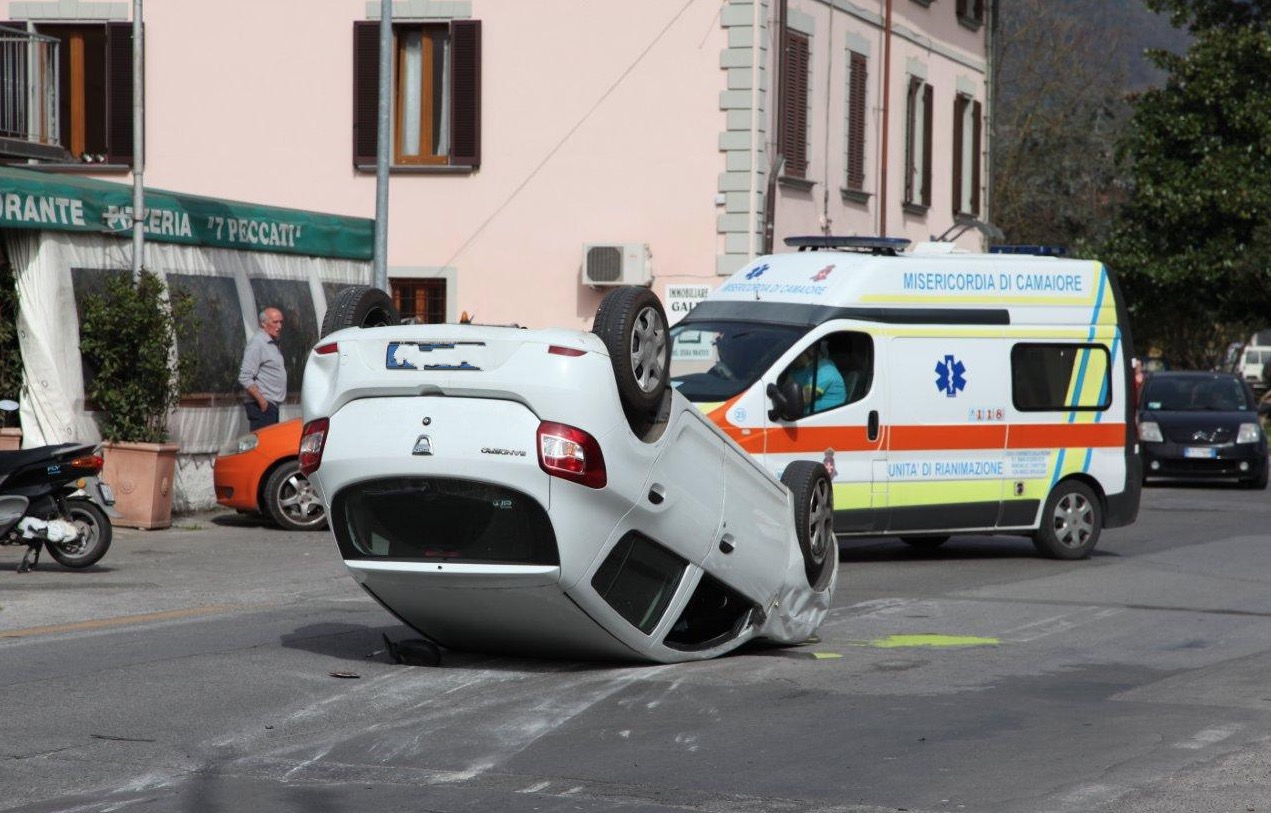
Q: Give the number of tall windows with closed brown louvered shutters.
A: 2